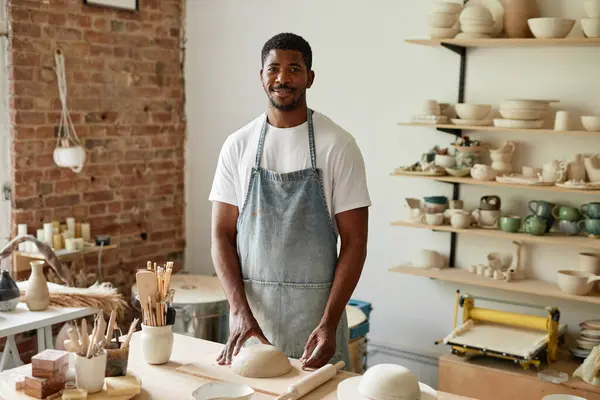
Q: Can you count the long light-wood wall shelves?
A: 5